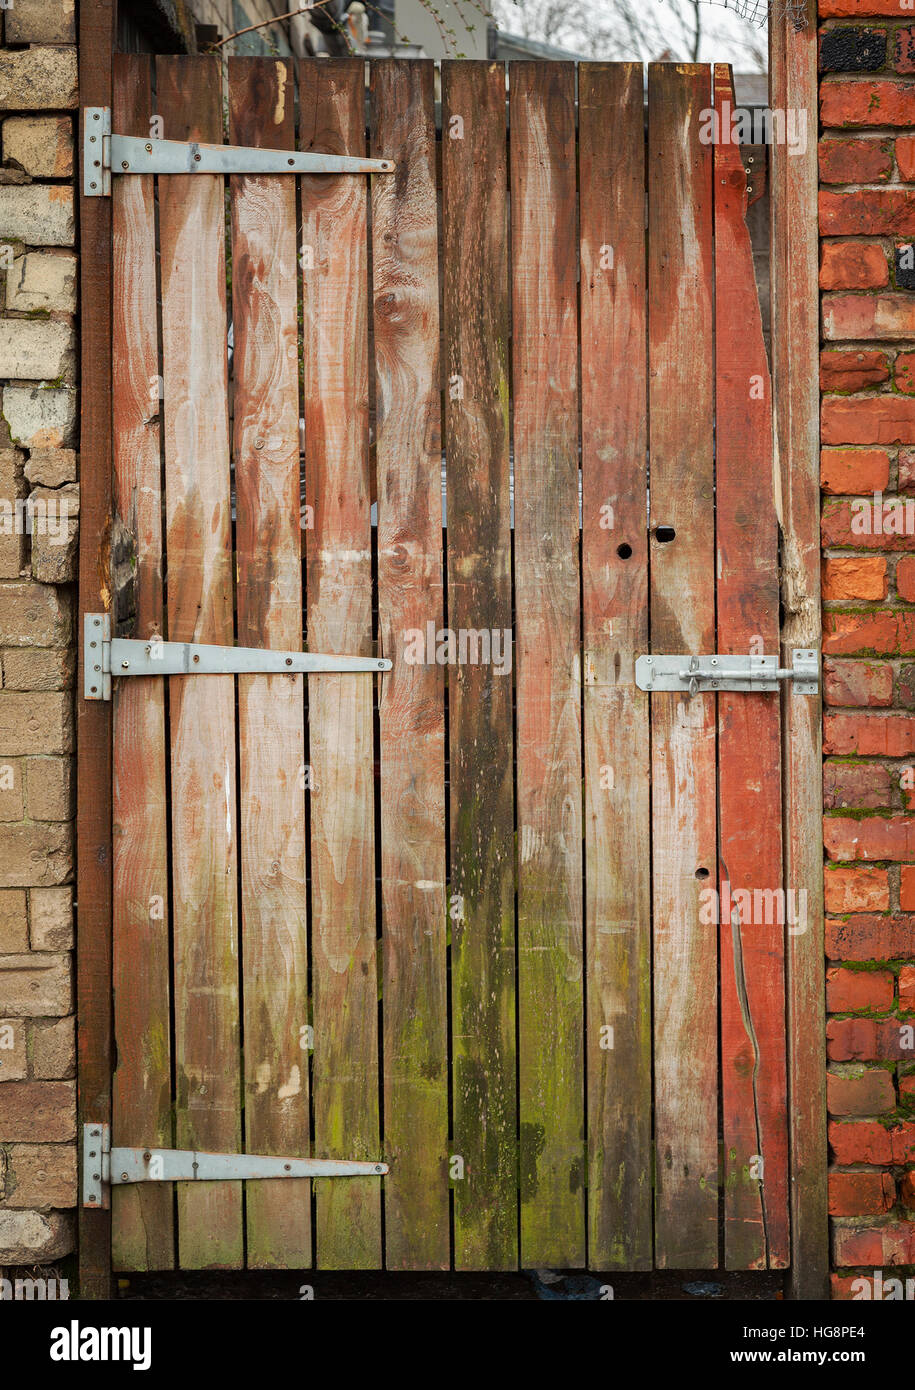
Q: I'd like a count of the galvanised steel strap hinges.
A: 3